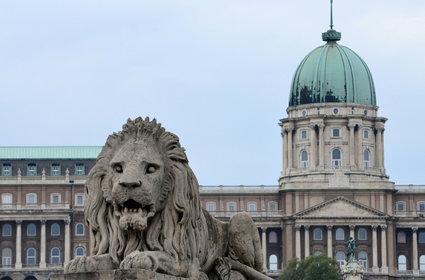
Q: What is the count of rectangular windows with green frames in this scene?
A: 4